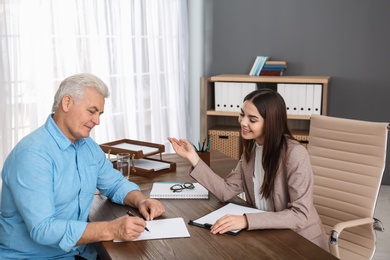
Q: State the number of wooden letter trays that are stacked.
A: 2